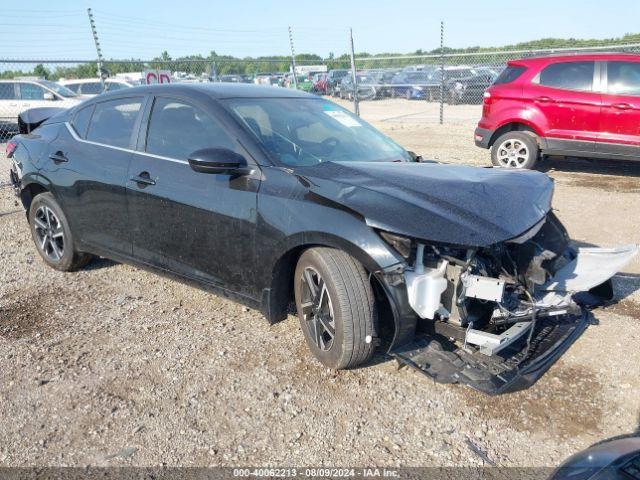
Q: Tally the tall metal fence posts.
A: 4